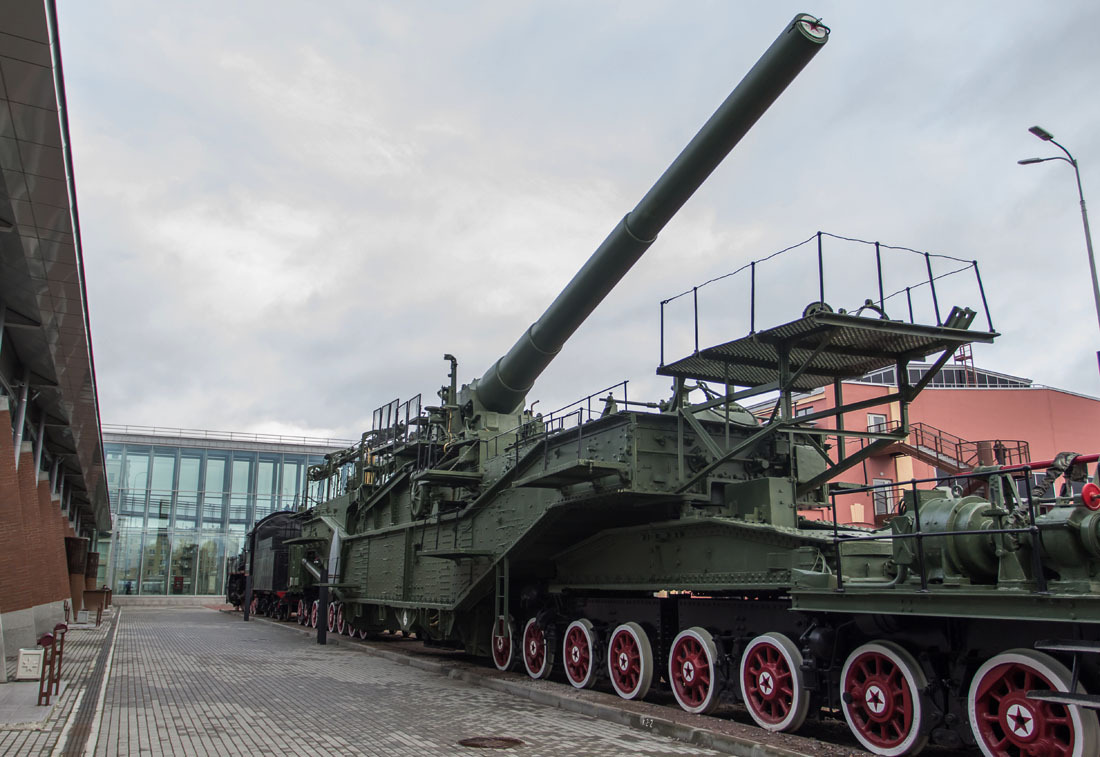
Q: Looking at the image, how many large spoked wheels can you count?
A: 8